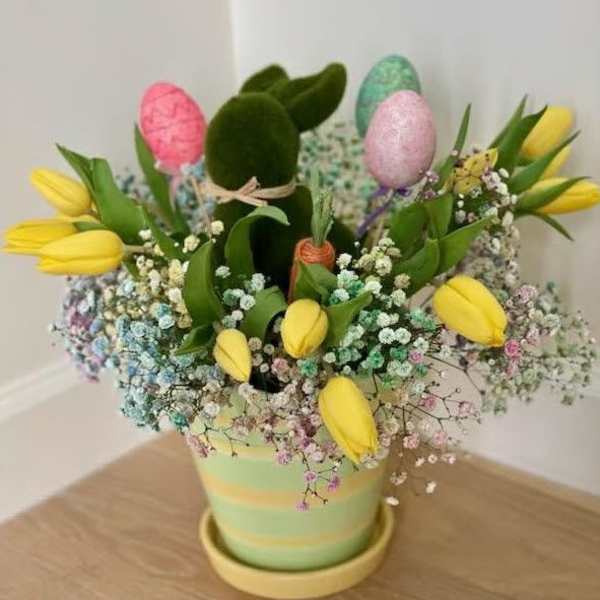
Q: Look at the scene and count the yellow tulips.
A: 10